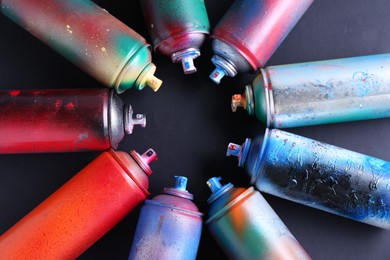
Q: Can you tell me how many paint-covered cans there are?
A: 9